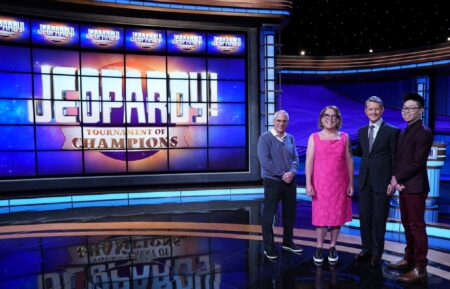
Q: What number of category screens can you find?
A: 6